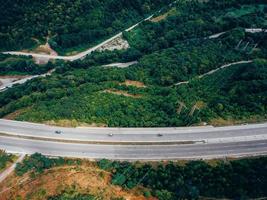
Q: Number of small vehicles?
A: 3